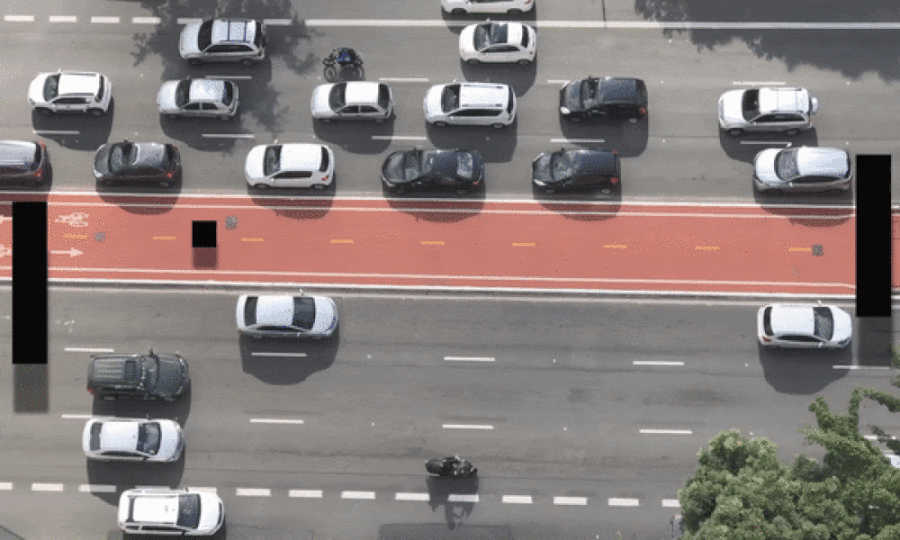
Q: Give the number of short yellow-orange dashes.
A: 9